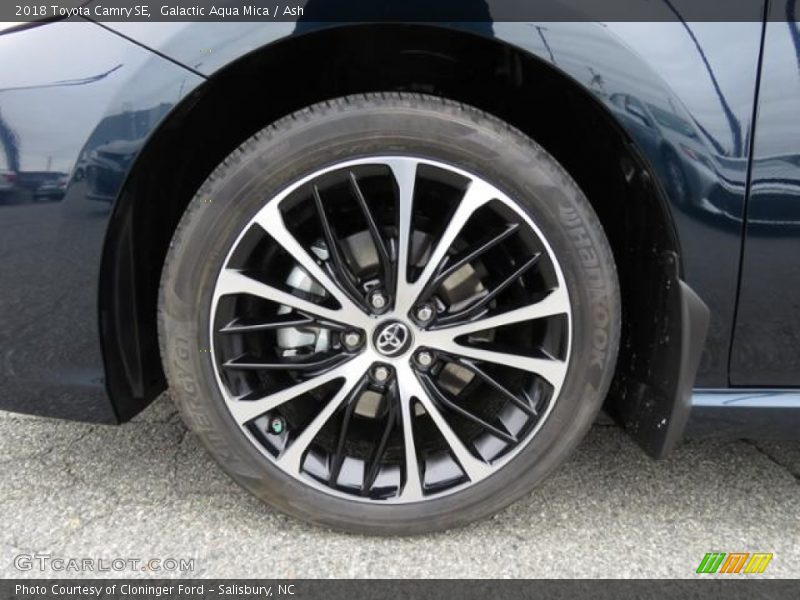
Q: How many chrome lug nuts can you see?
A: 5